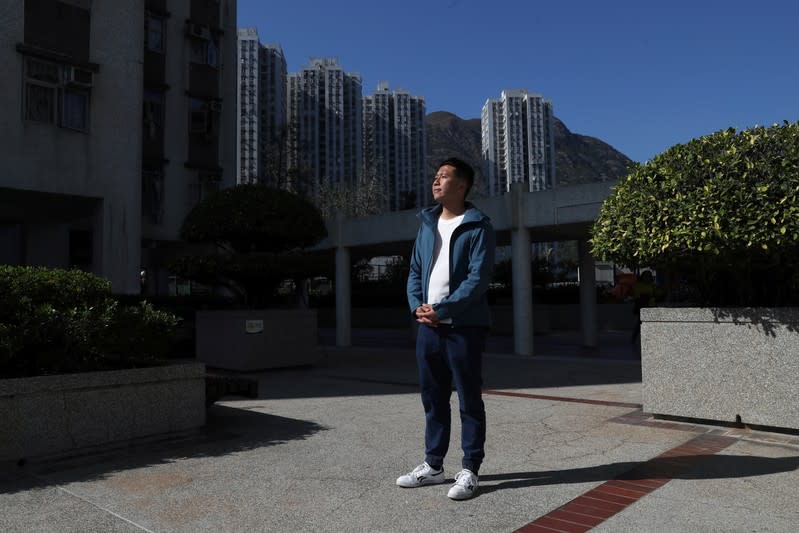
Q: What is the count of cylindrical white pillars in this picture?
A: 3